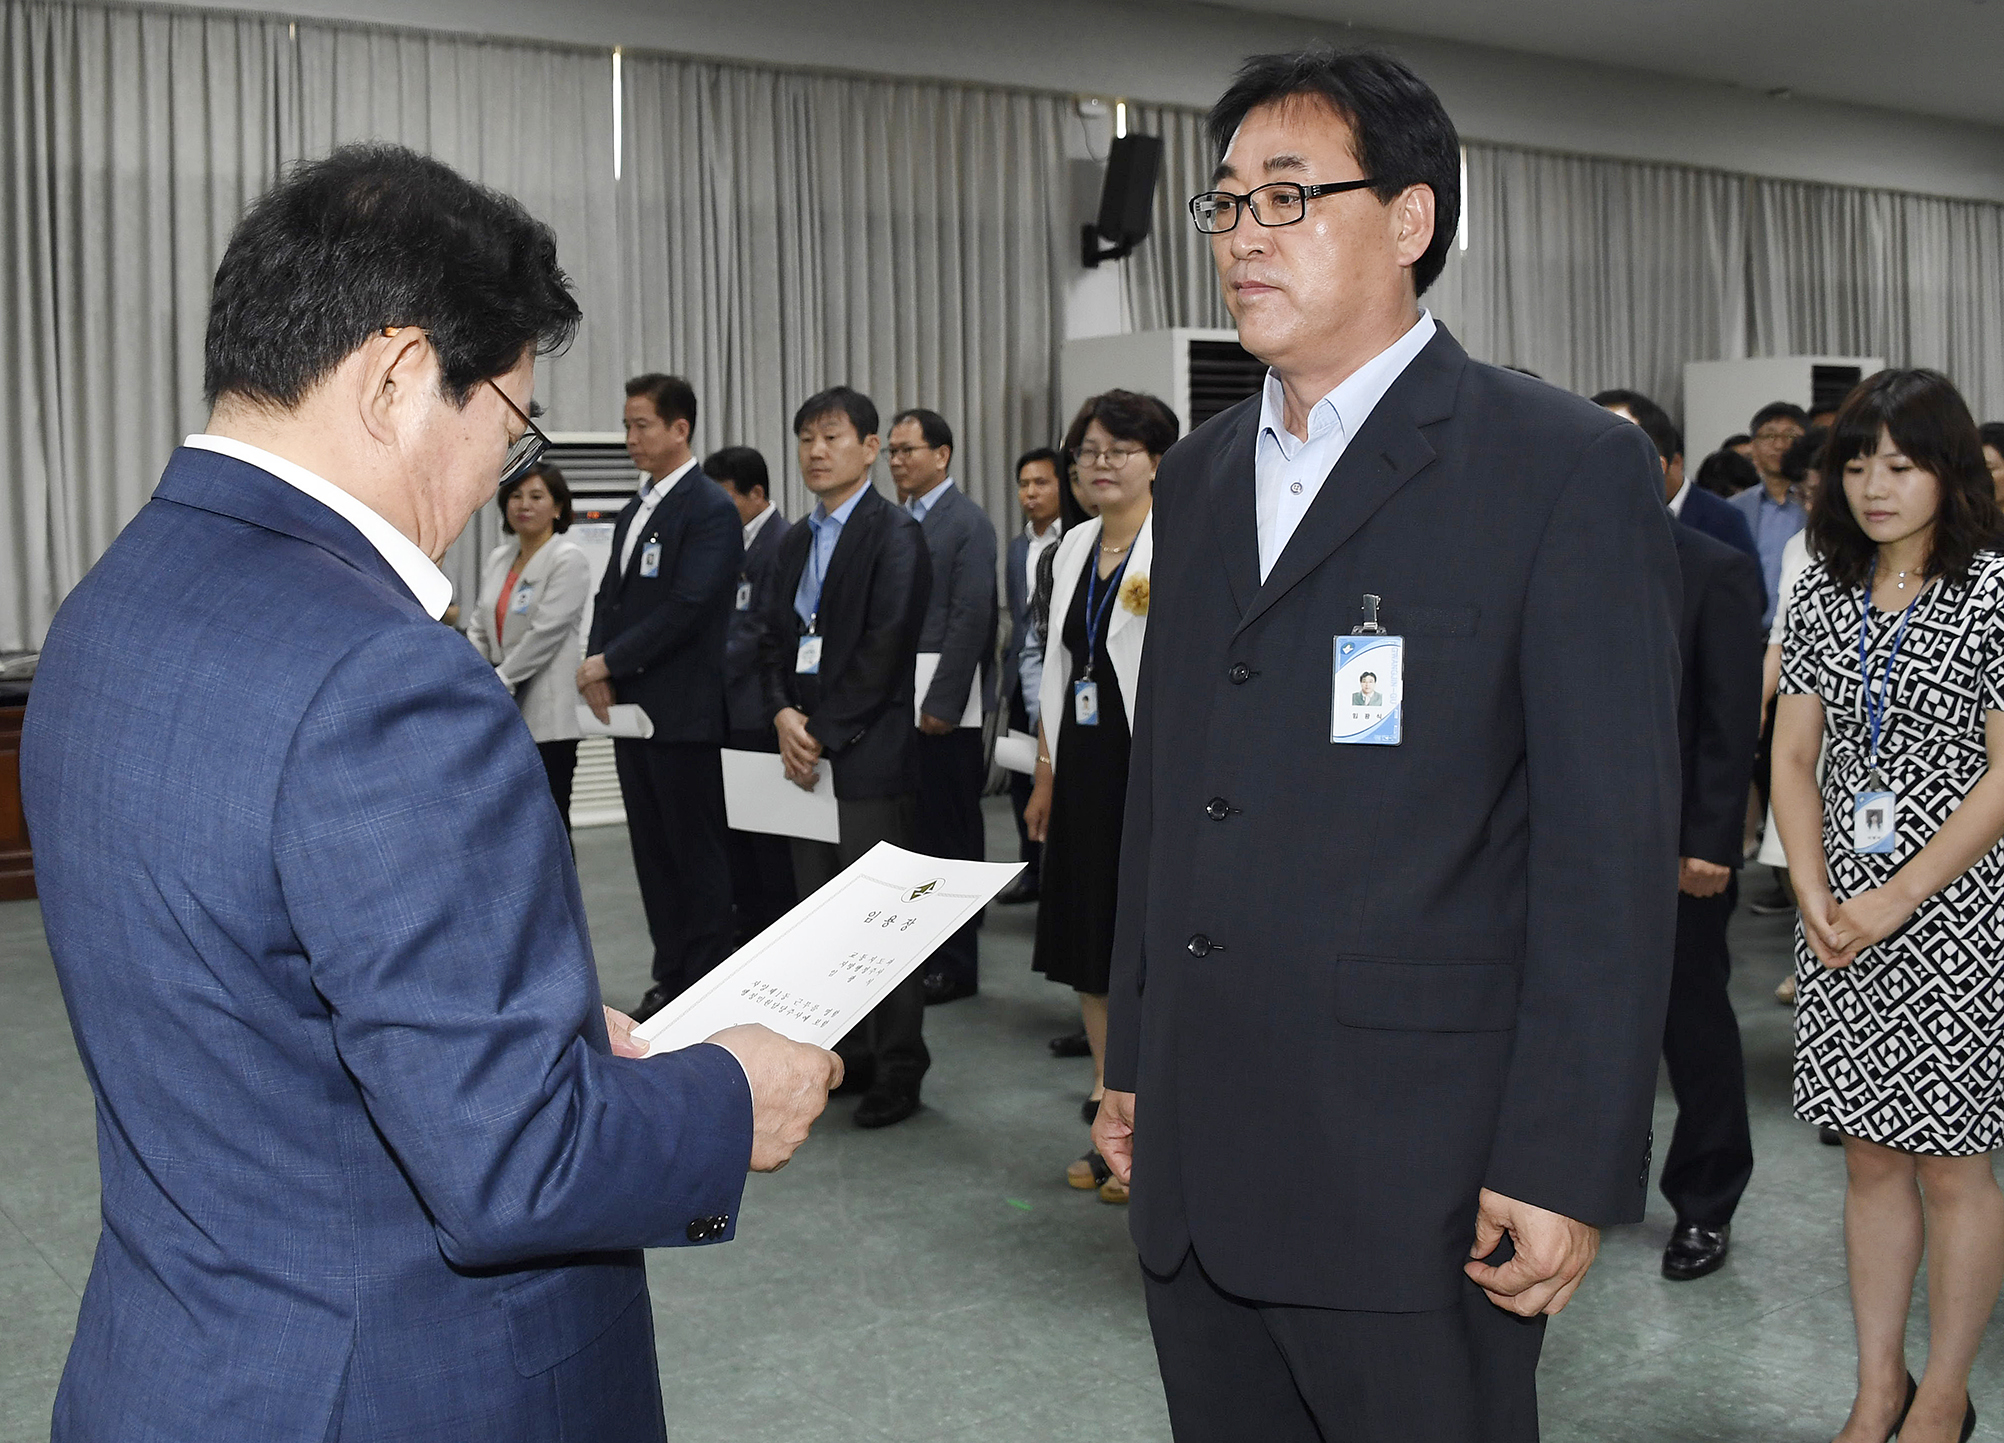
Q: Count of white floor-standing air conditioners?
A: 3